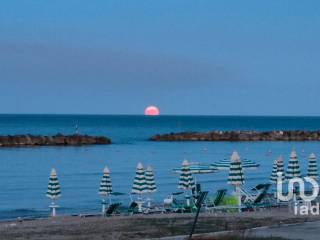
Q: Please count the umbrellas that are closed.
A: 10